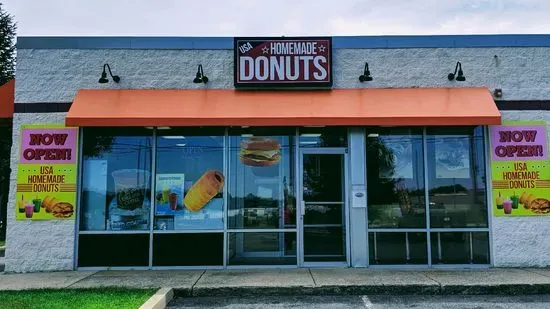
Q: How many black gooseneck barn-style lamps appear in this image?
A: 4